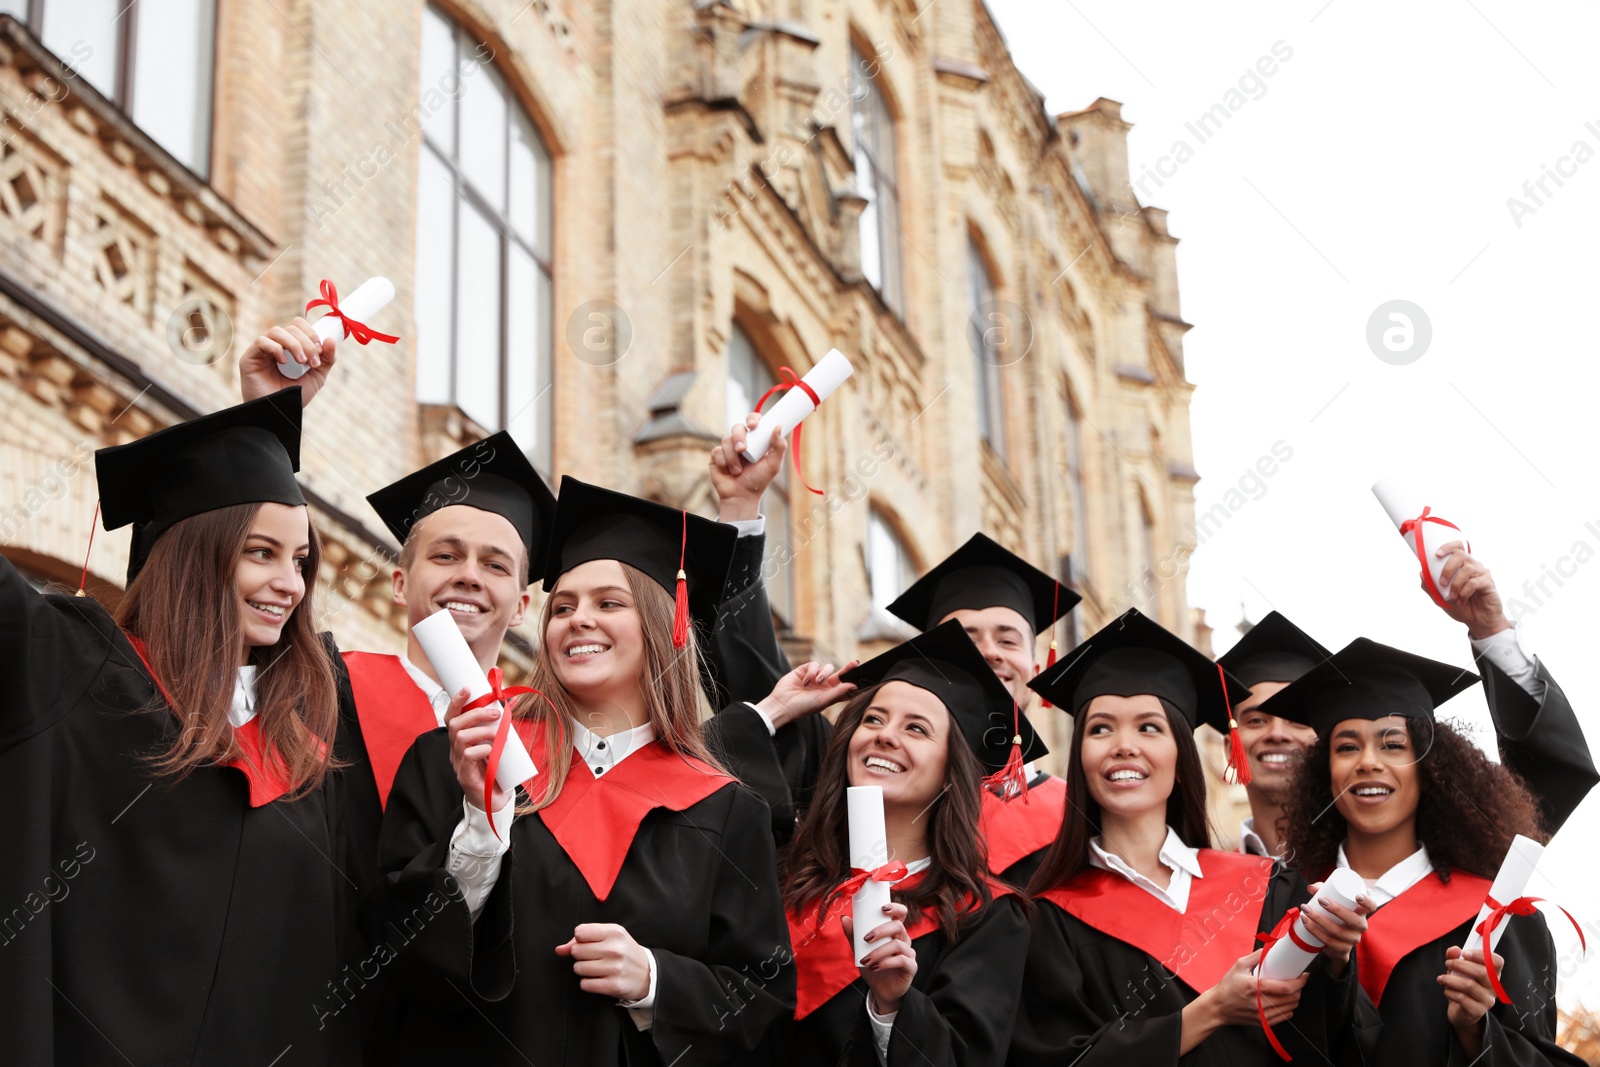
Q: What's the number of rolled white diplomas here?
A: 7